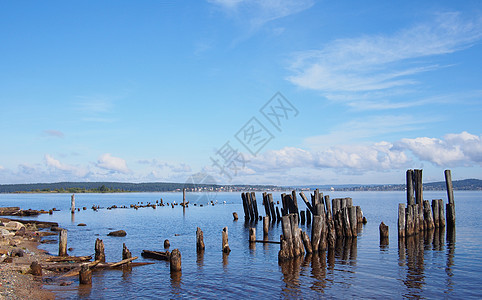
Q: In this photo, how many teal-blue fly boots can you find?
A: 0